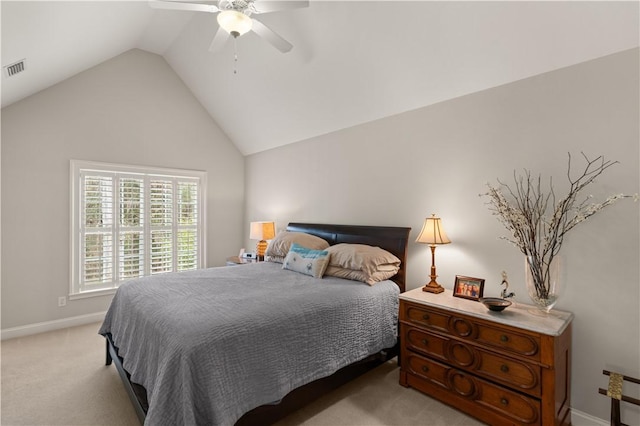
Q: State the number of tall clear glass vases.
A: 1